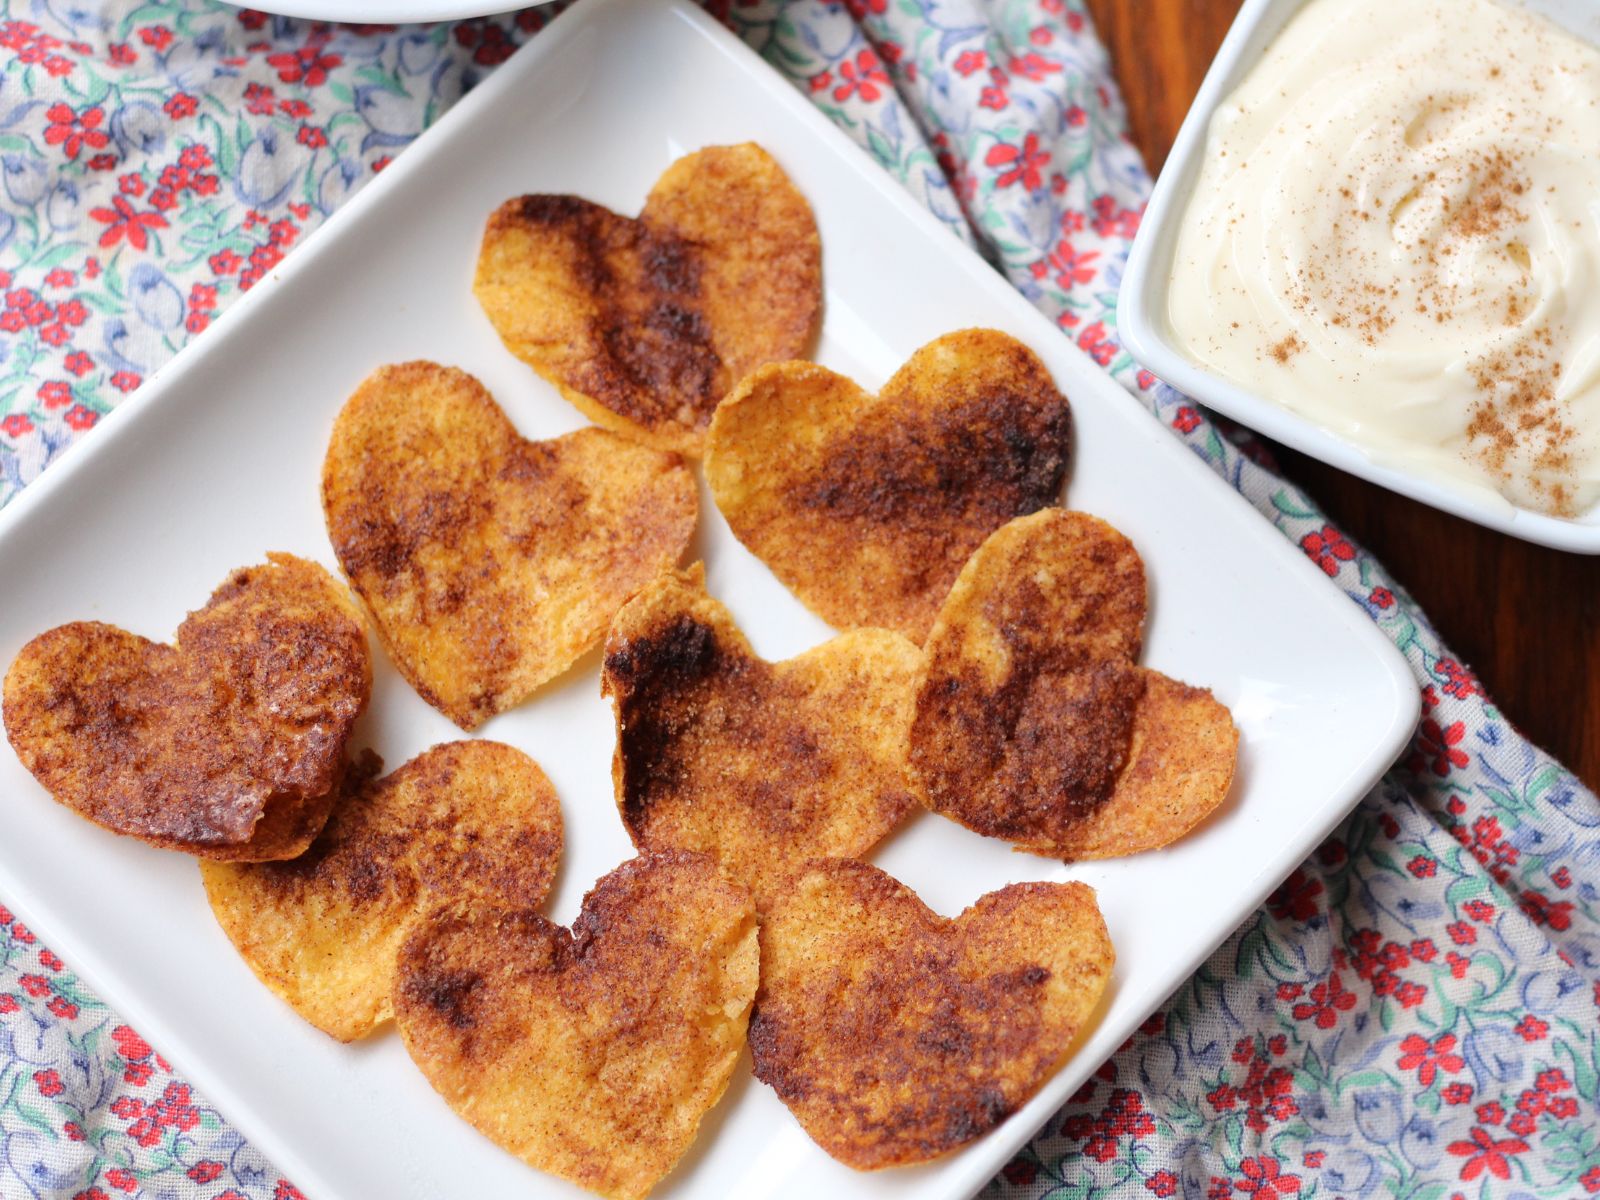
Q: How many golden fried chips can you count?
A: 9